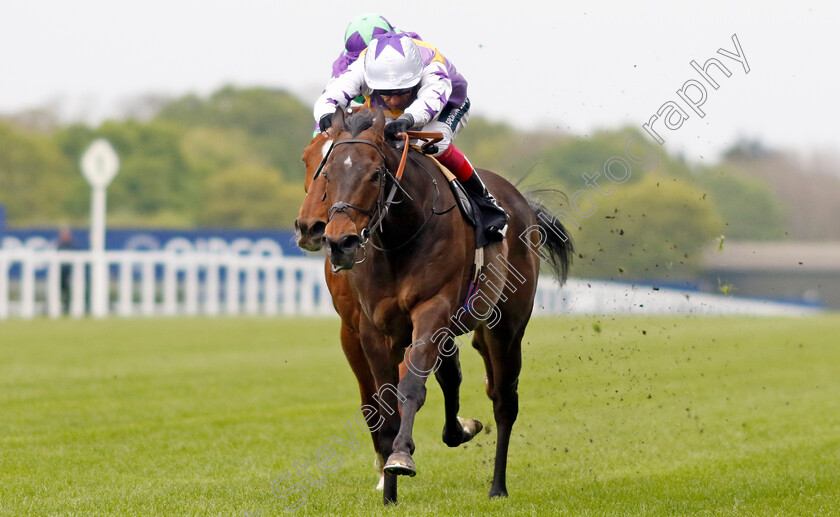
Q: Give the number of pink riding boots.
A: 1